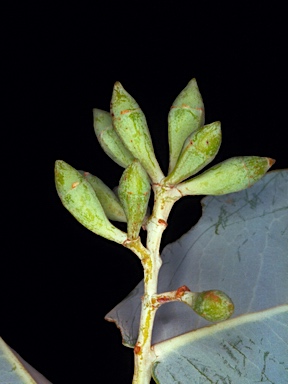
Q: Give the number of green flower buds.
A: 9